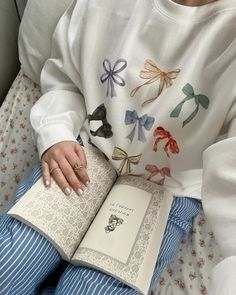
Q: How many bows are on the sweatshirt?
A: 8